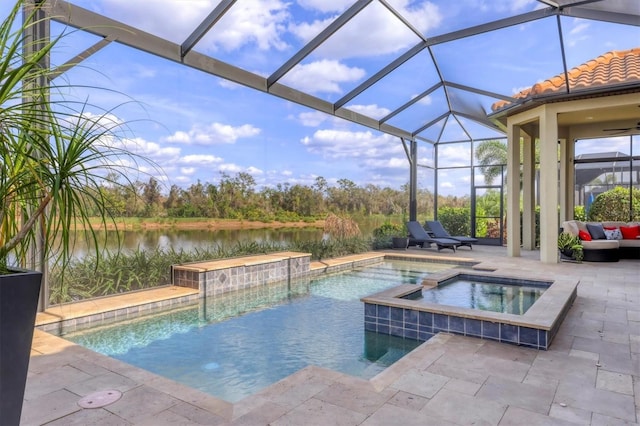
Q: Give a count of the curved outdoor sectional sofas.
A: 1